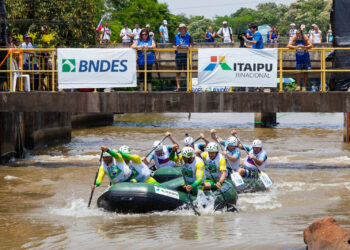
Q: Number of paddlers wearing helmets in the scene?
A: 8